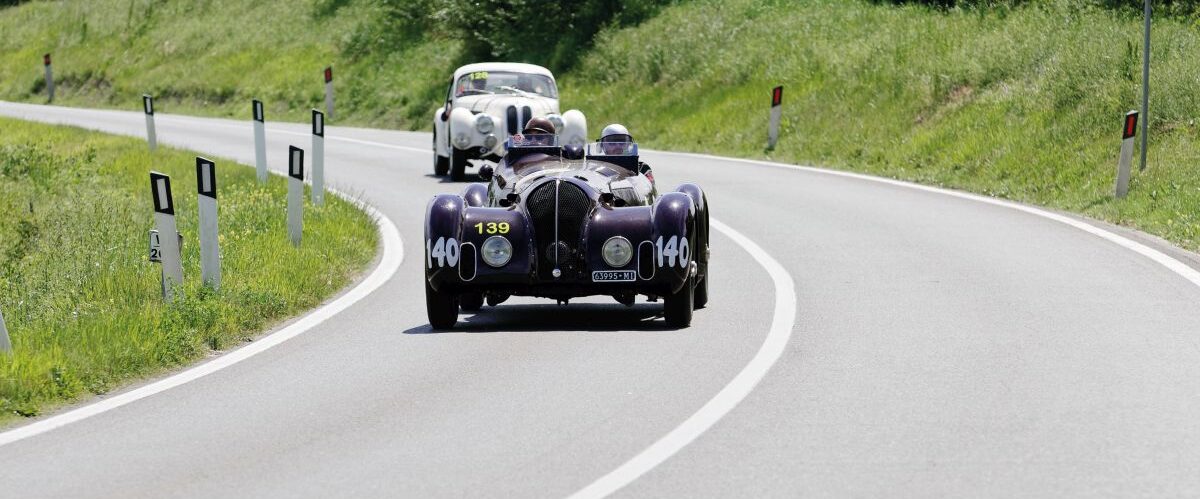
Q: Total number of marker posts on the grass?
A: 11